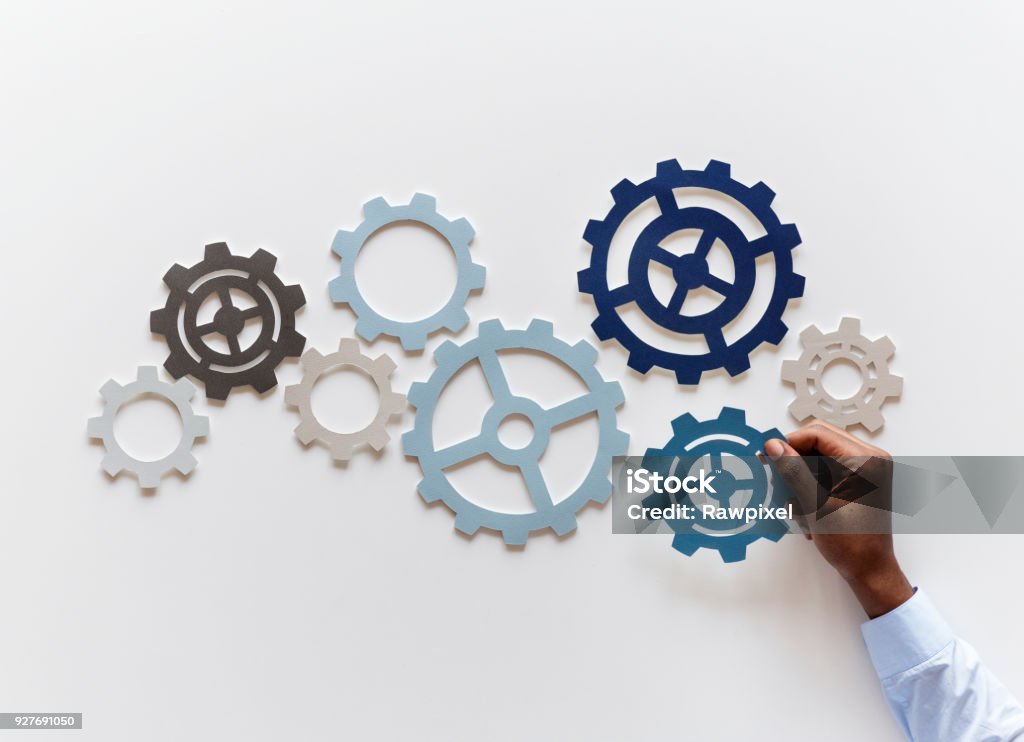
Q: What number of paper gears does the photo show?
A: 8